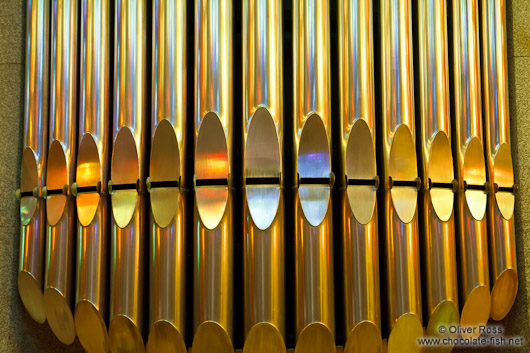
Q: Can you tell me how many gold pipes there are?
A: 13